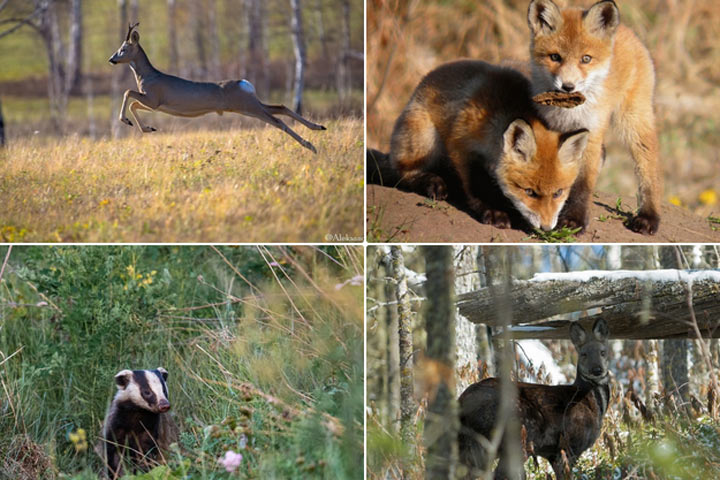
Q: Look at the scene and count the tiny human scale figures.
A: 0